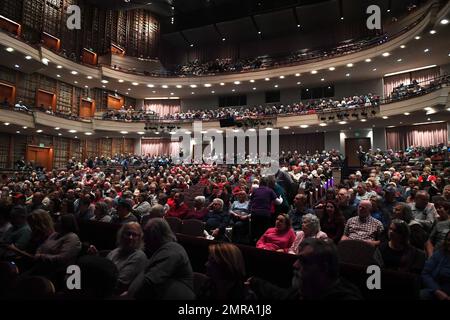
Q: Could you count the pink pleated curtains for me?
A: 4